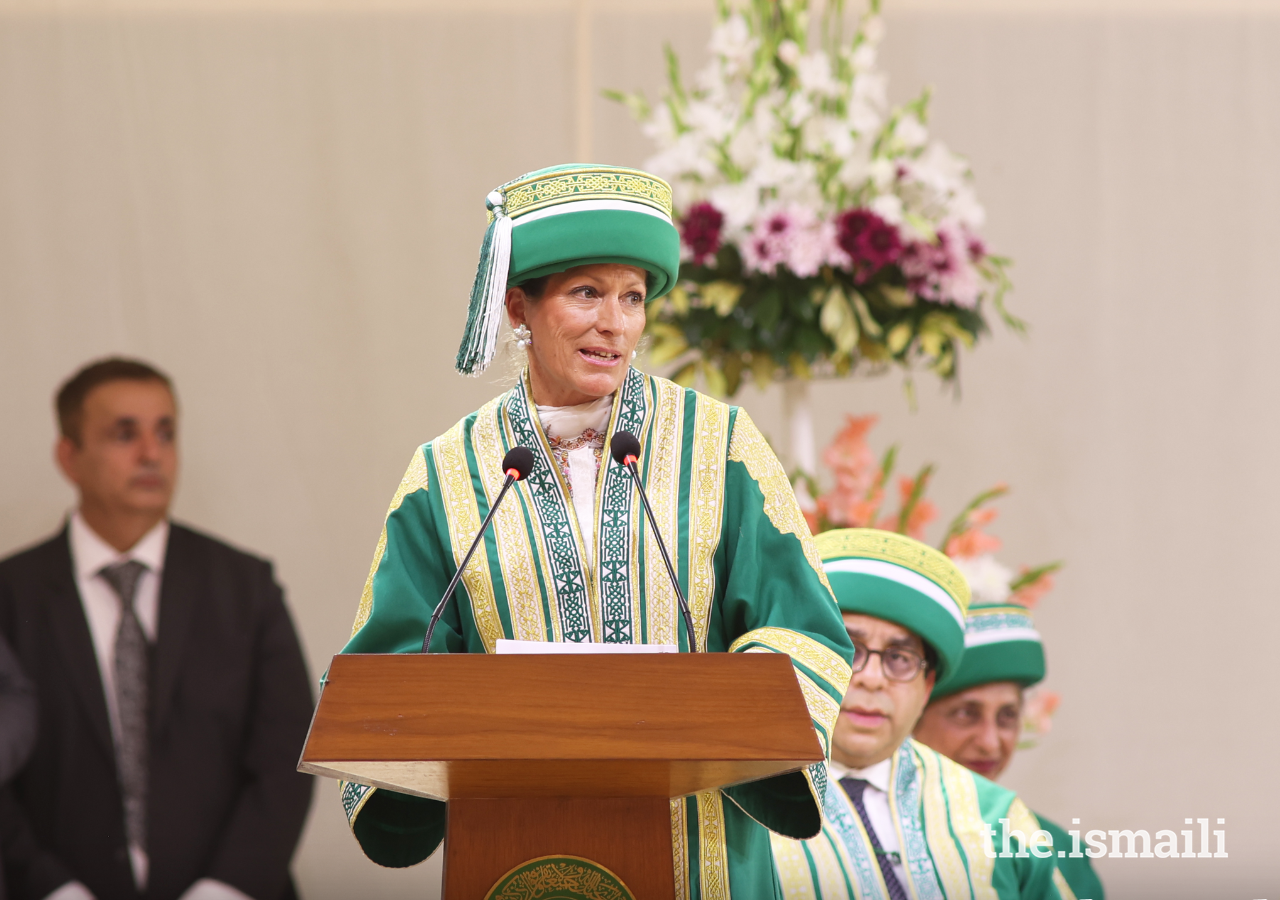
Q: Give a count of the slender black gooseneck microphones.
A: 2